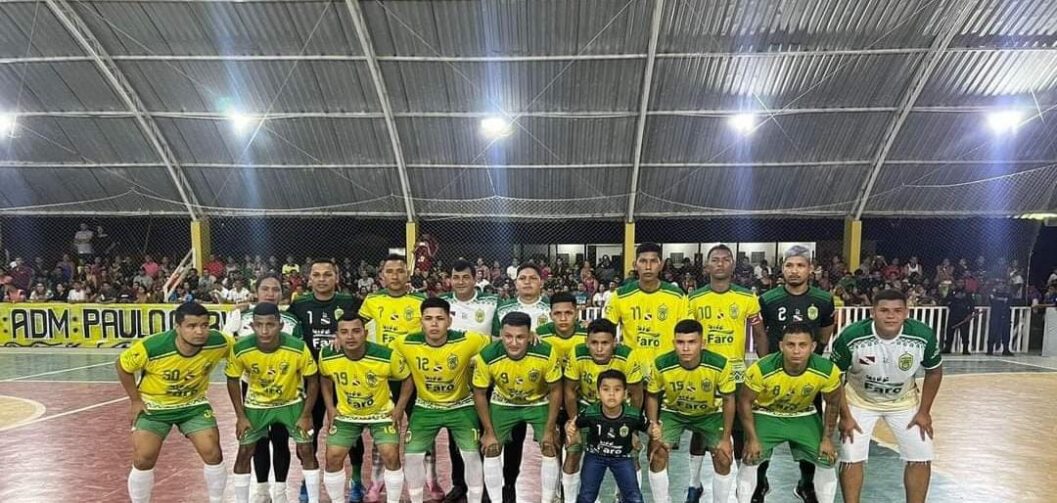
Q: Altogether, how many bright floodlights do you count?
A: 5